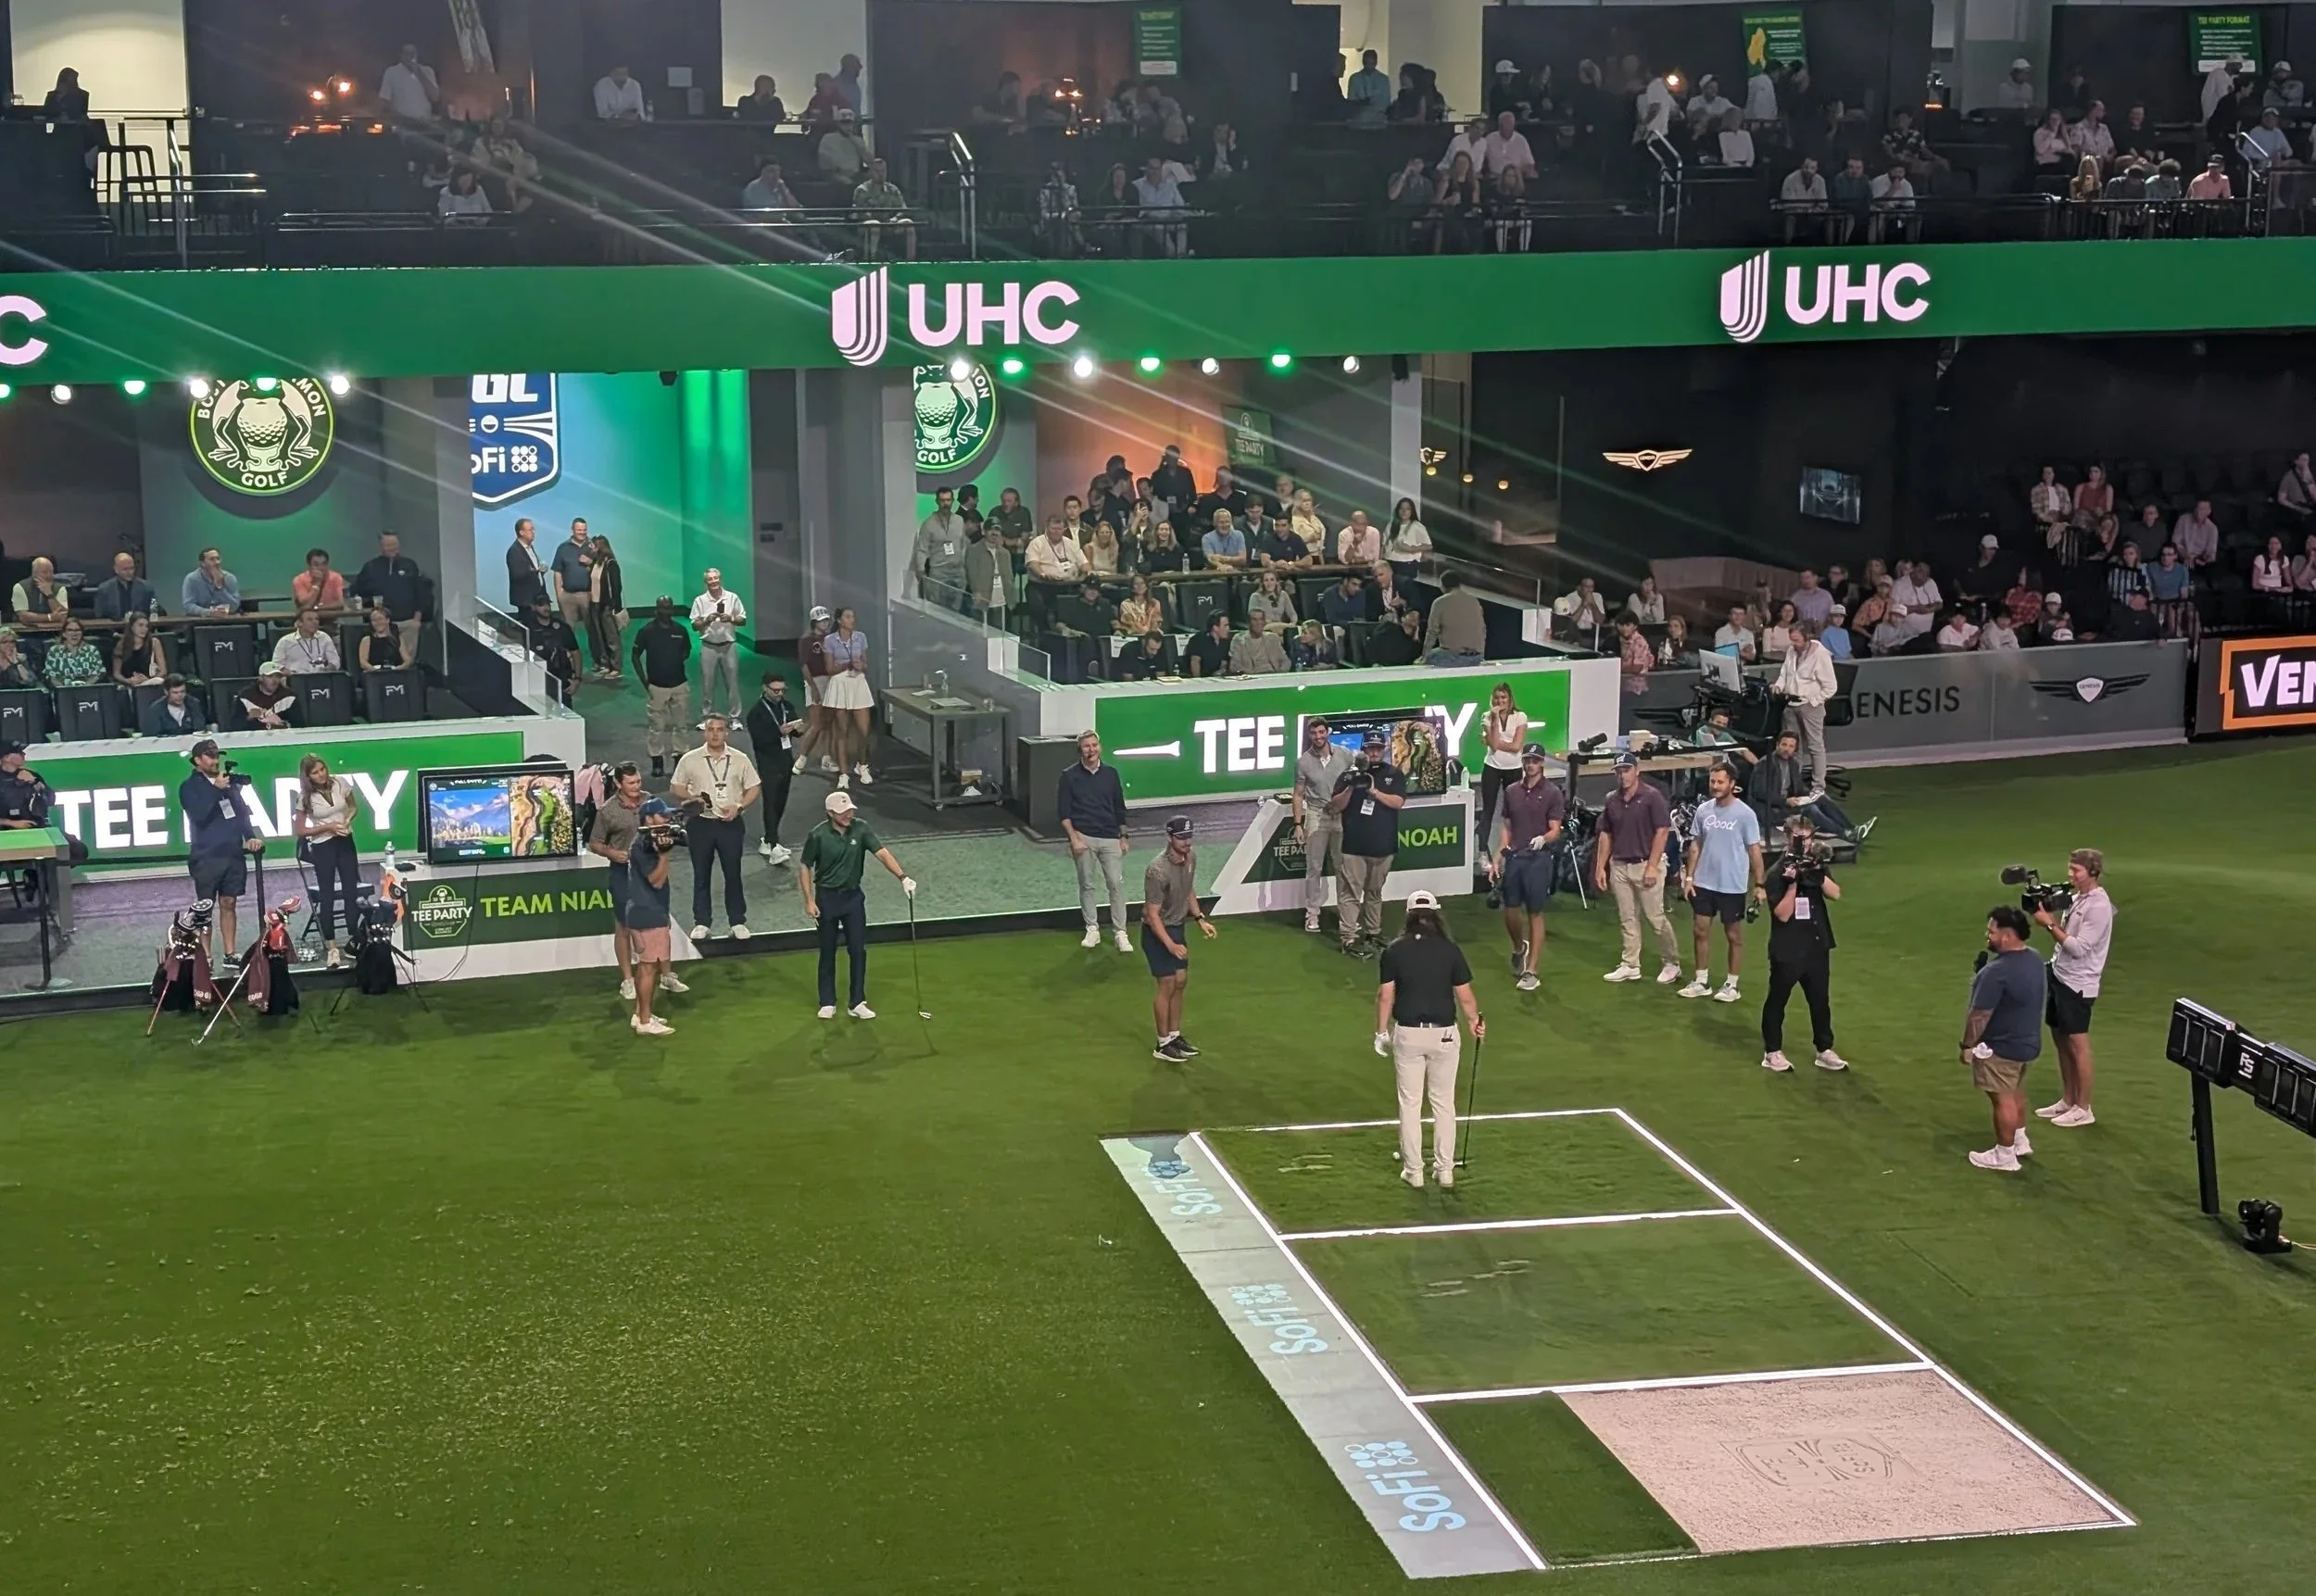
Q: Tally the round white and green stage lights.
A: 13